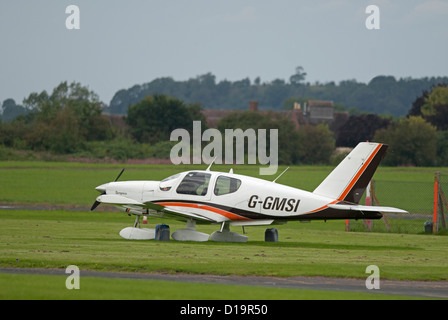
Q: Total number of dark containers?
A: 3